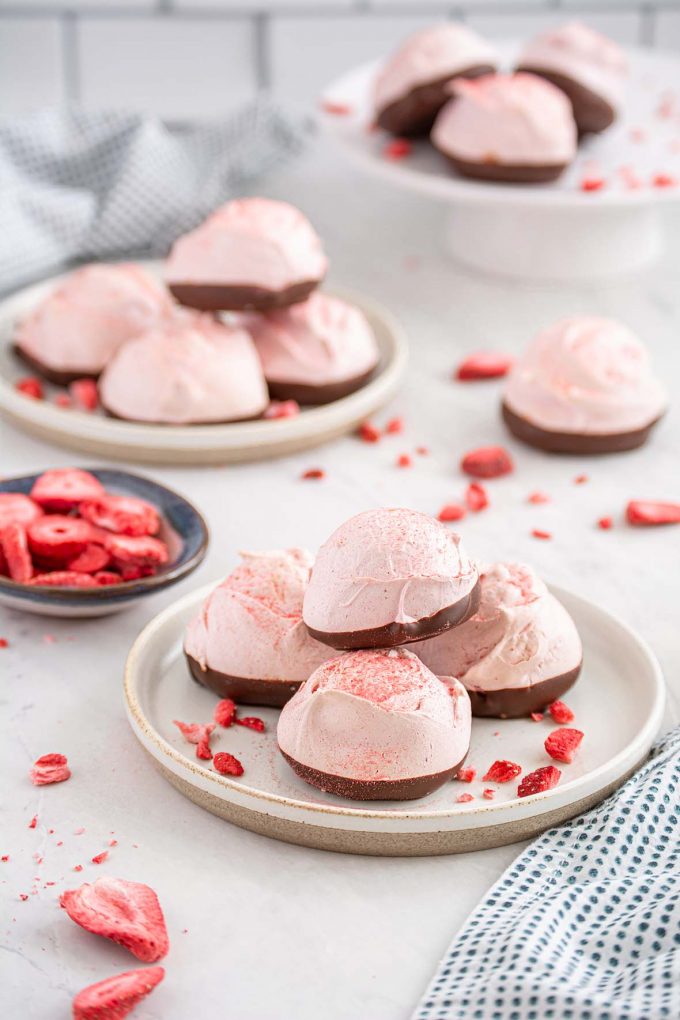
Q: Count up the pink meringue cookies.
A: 12